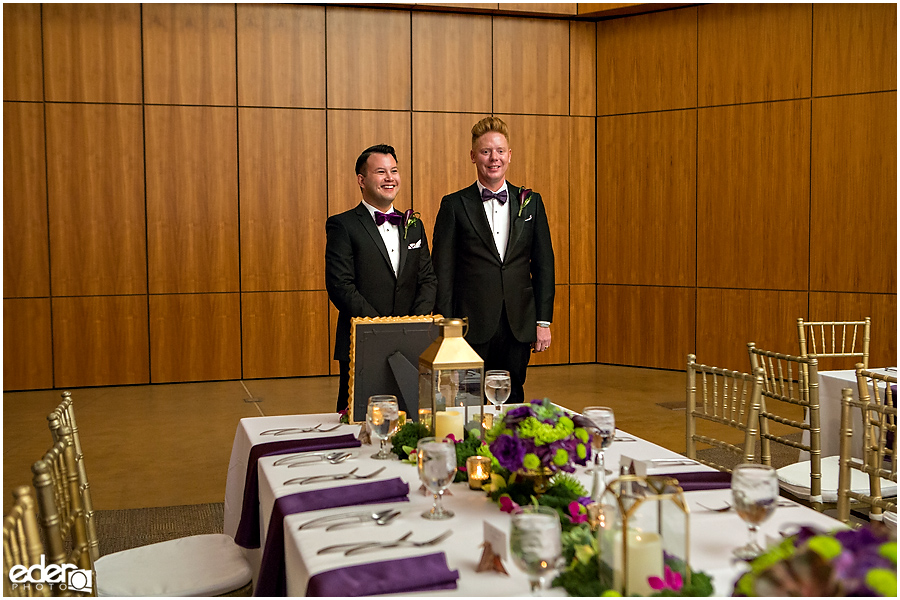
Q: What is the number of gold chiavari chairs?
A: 8